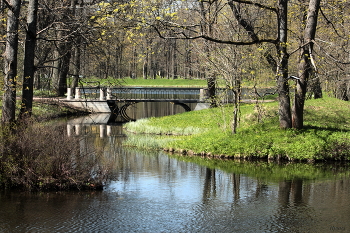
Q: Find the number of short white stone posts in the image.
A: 5